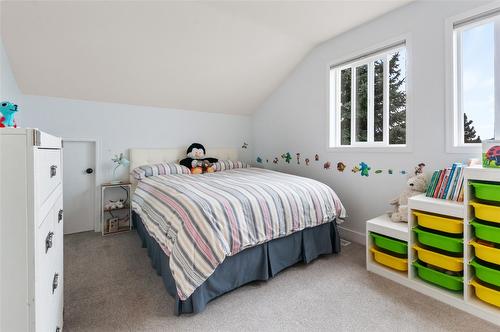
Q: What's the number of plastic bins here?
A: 12